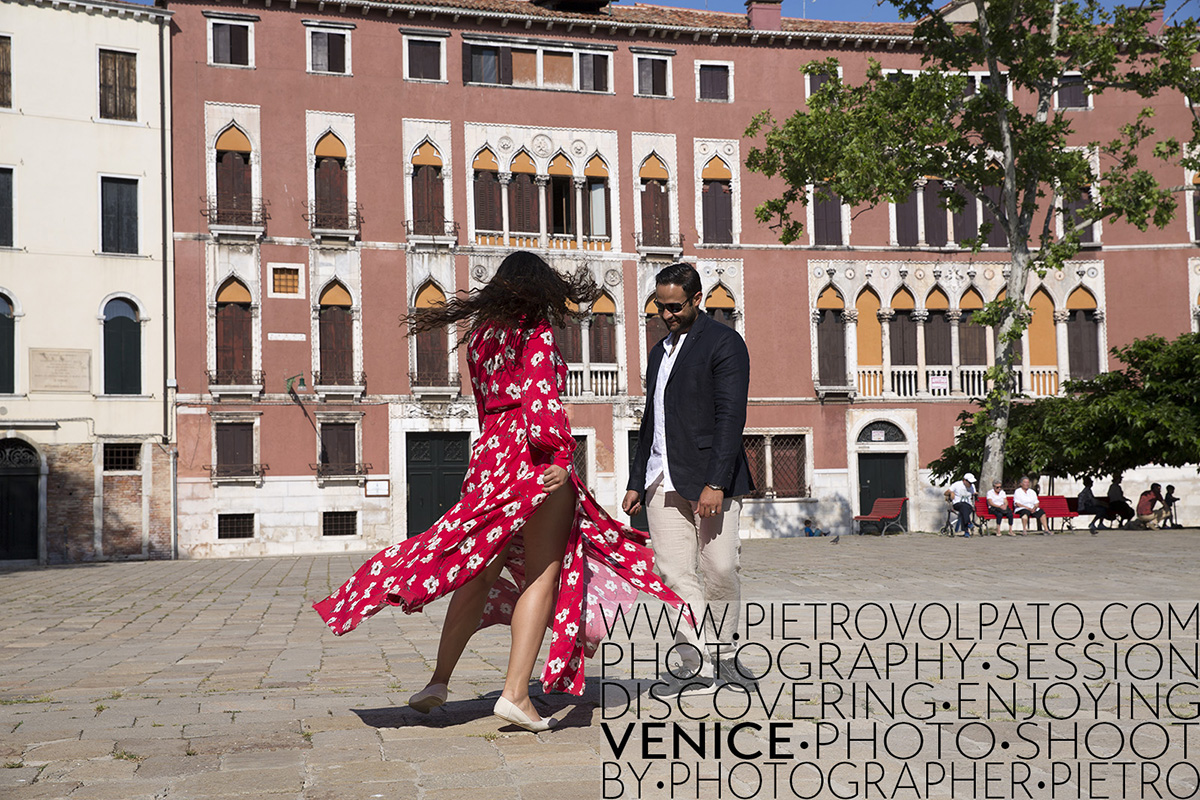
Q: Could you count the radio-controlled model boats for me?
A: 0